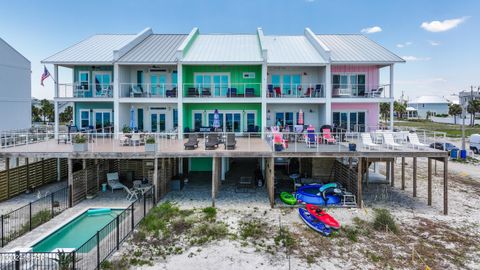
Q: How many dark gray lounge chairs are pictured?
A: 3